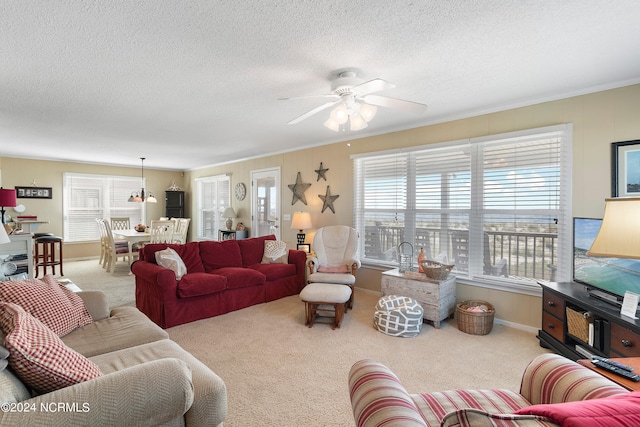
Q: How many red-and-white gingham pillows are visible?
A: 2